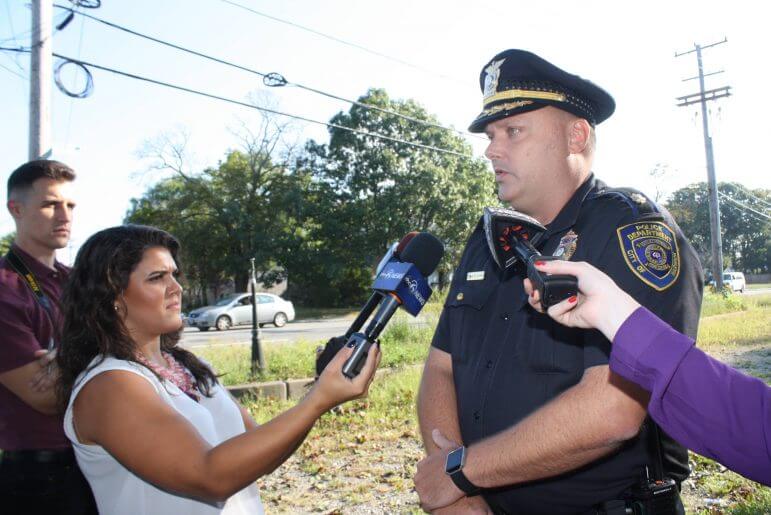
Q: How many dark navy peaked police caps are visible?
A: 1